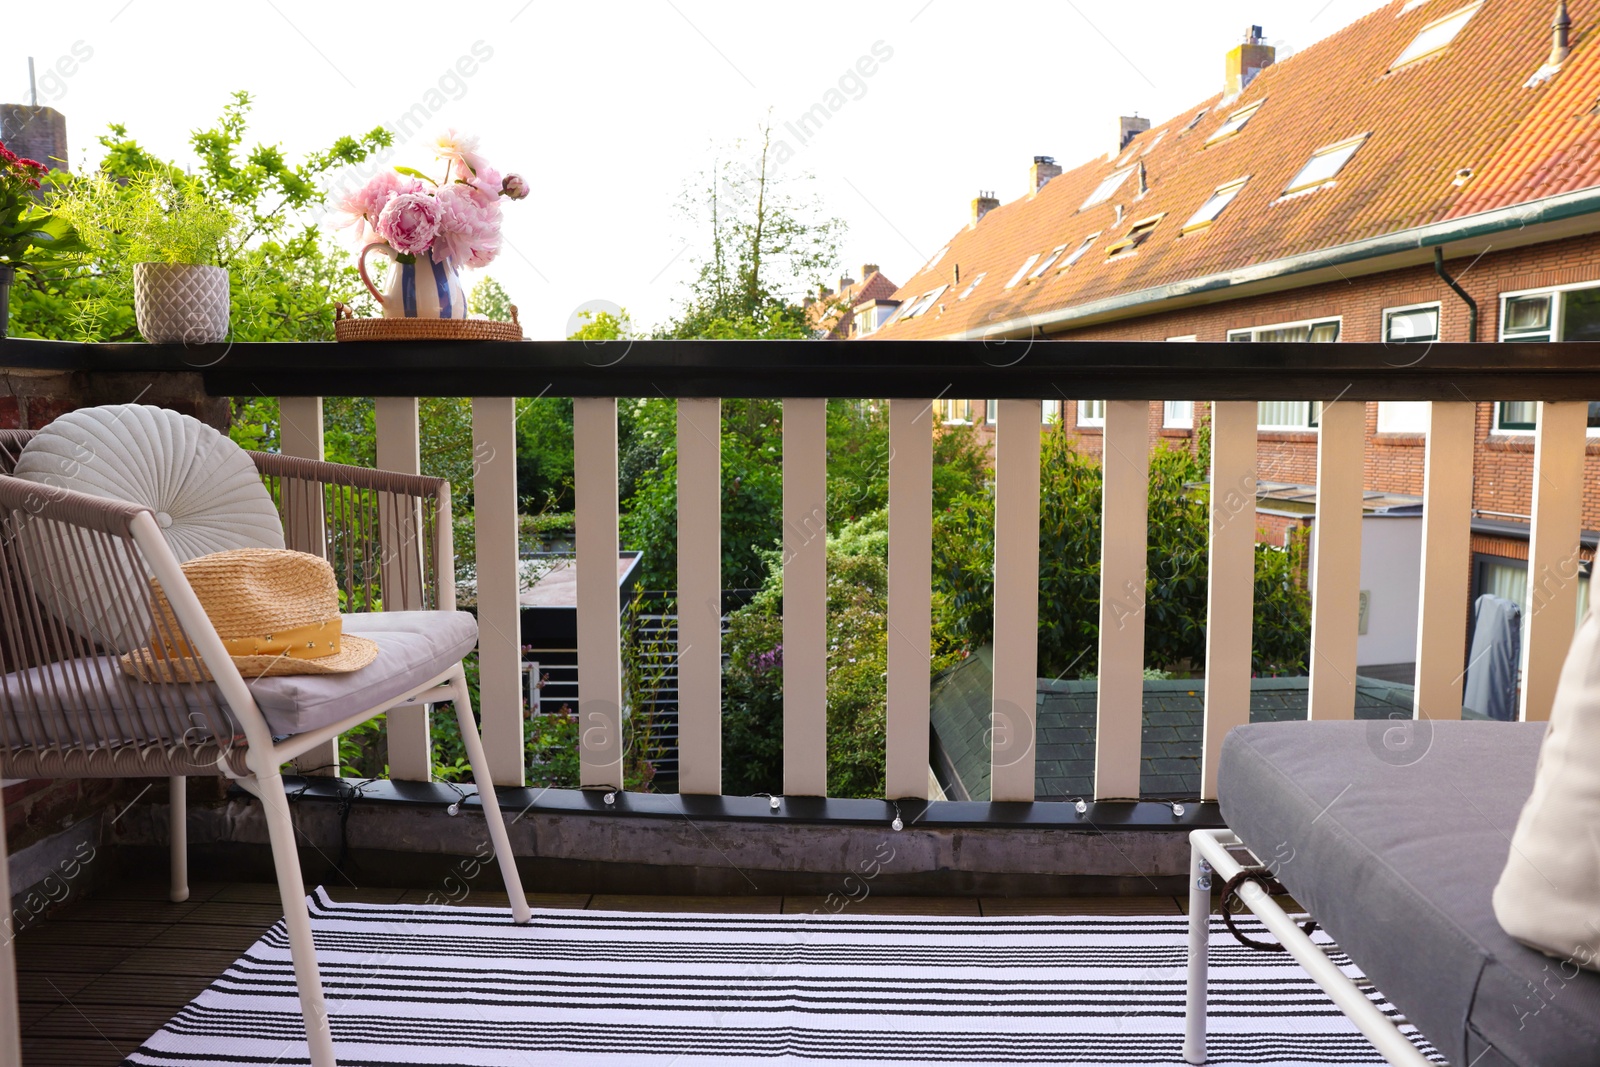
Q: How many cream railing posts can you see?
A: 13